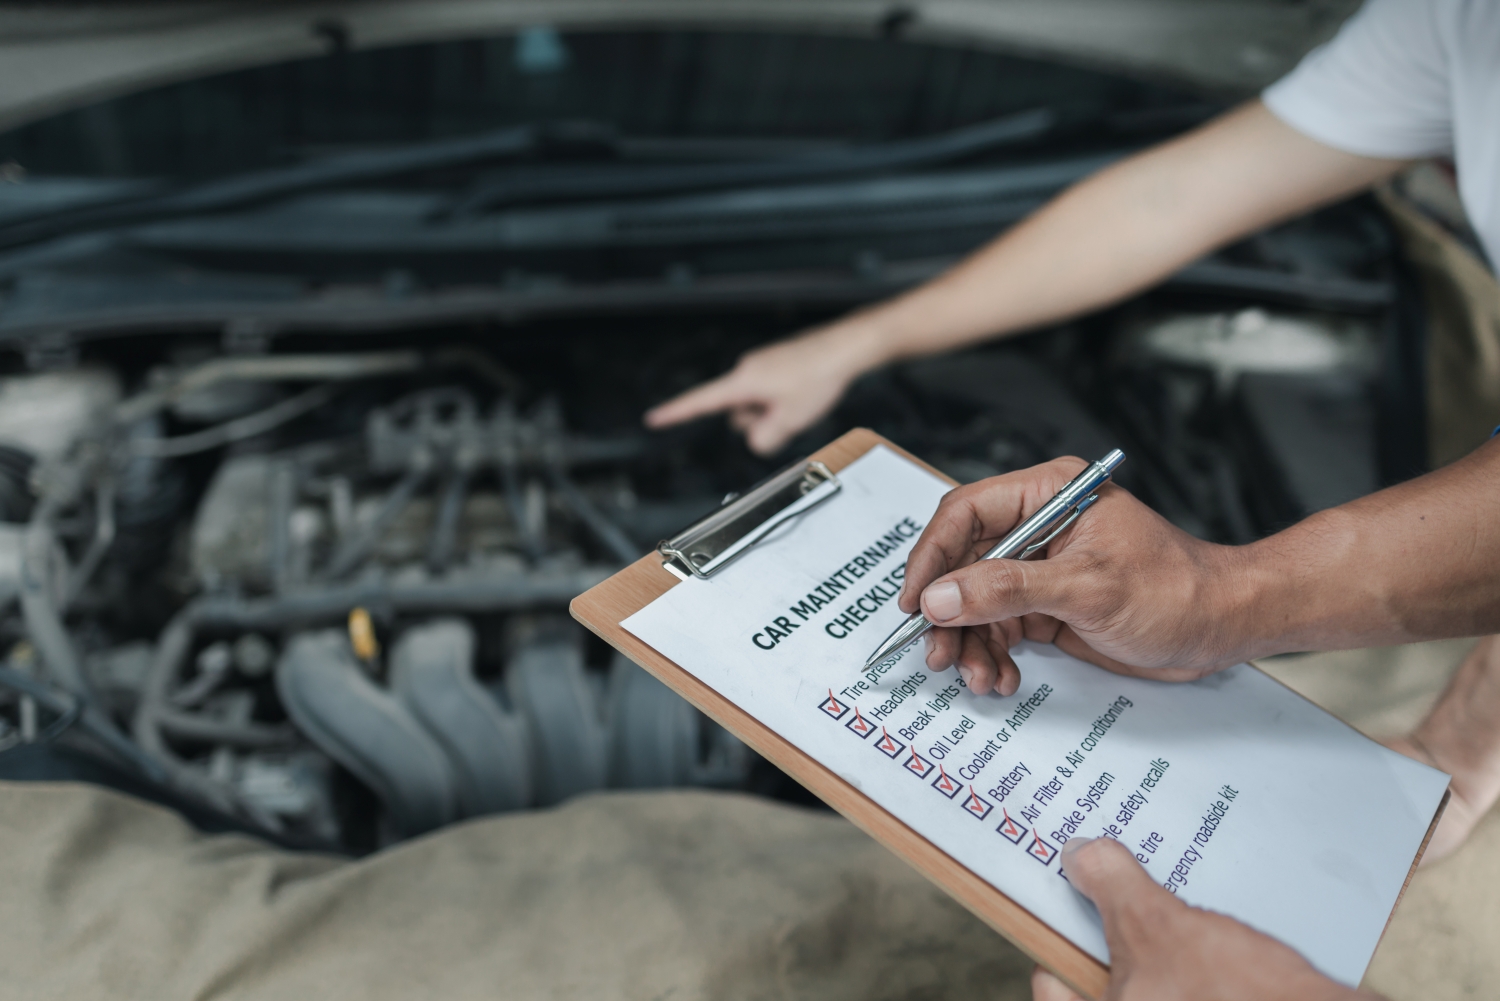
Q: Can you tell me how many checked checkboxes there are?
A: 8